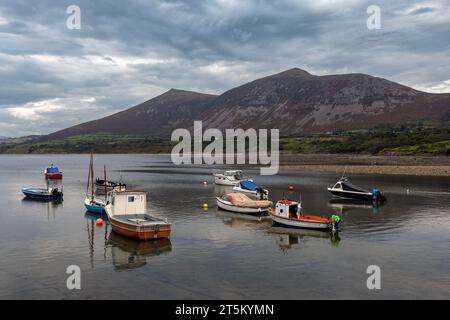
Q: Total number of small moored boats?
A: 10